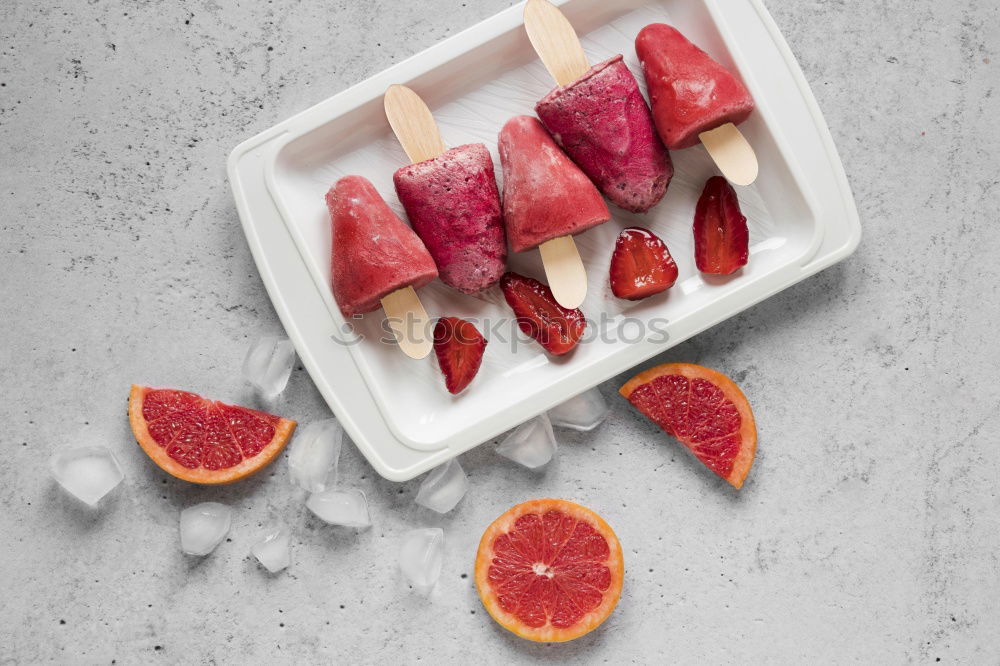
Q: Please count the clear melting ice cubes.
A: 10